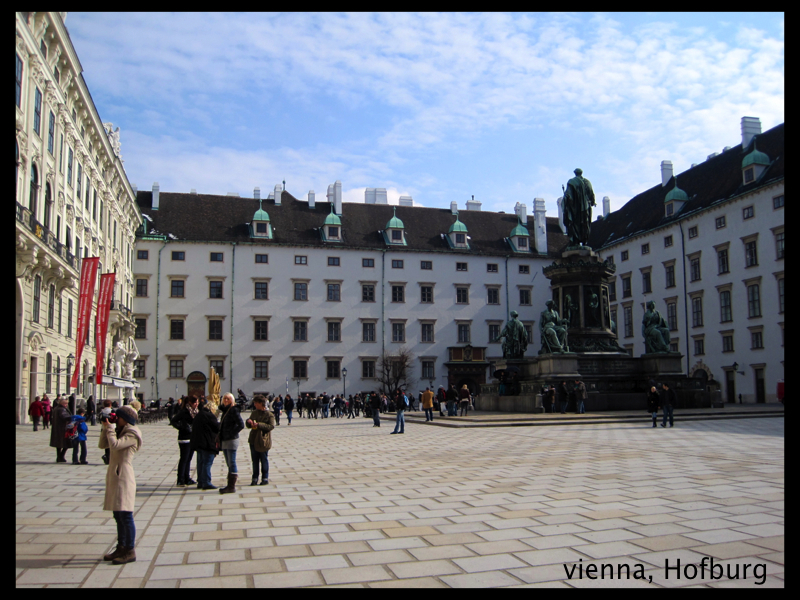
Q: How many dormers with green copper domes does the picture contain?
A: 7